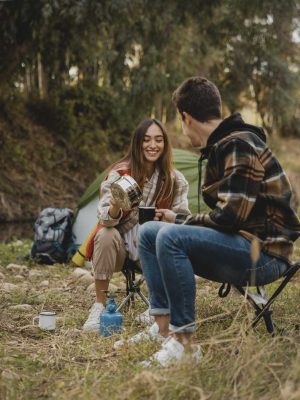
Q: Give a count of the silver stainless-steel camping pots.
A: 1